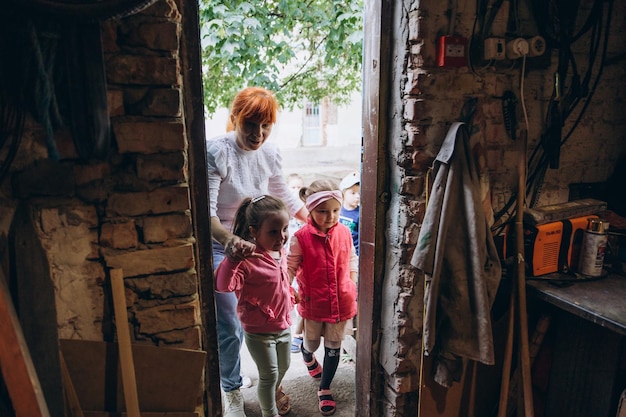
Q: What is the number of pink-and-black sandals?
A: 2